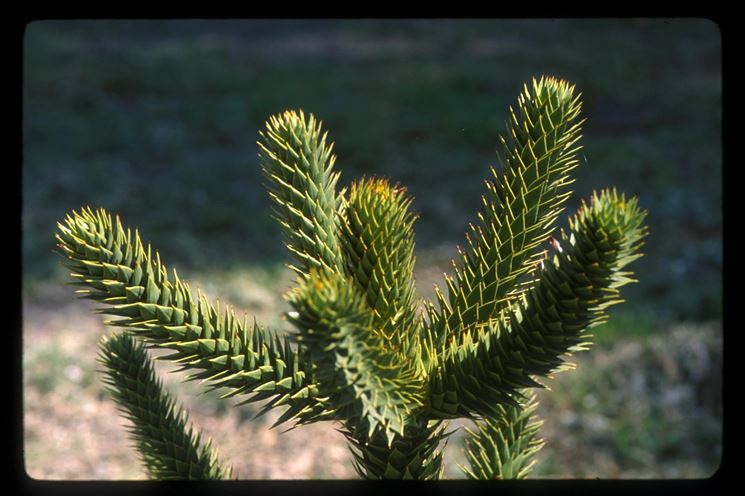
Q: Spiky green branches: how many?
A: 8